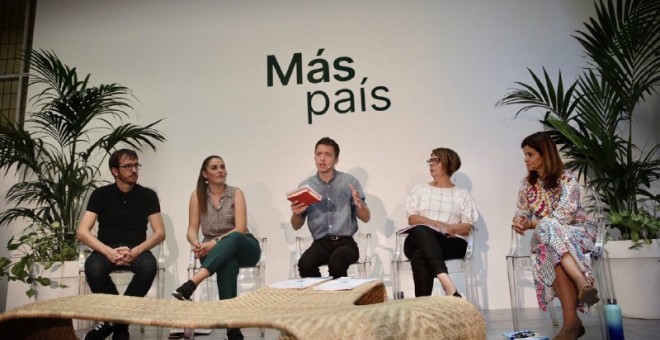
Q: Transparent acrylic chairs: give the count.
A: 5